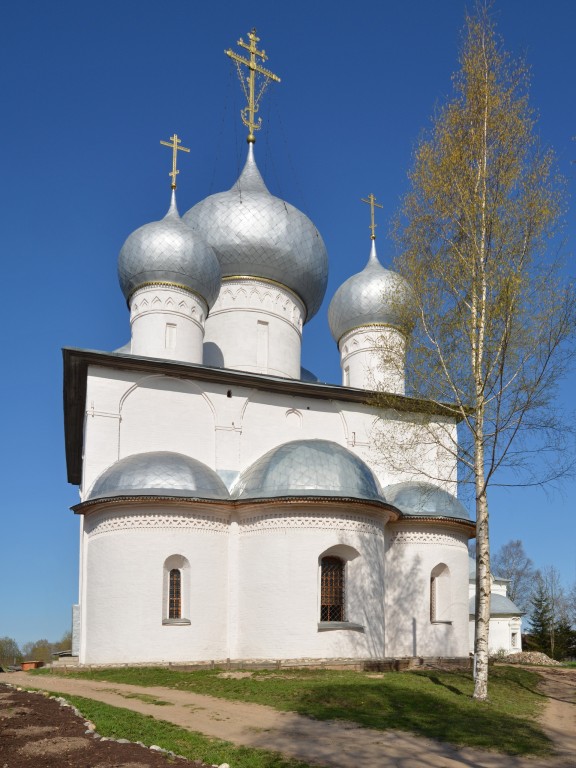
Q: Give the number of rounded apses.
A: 3